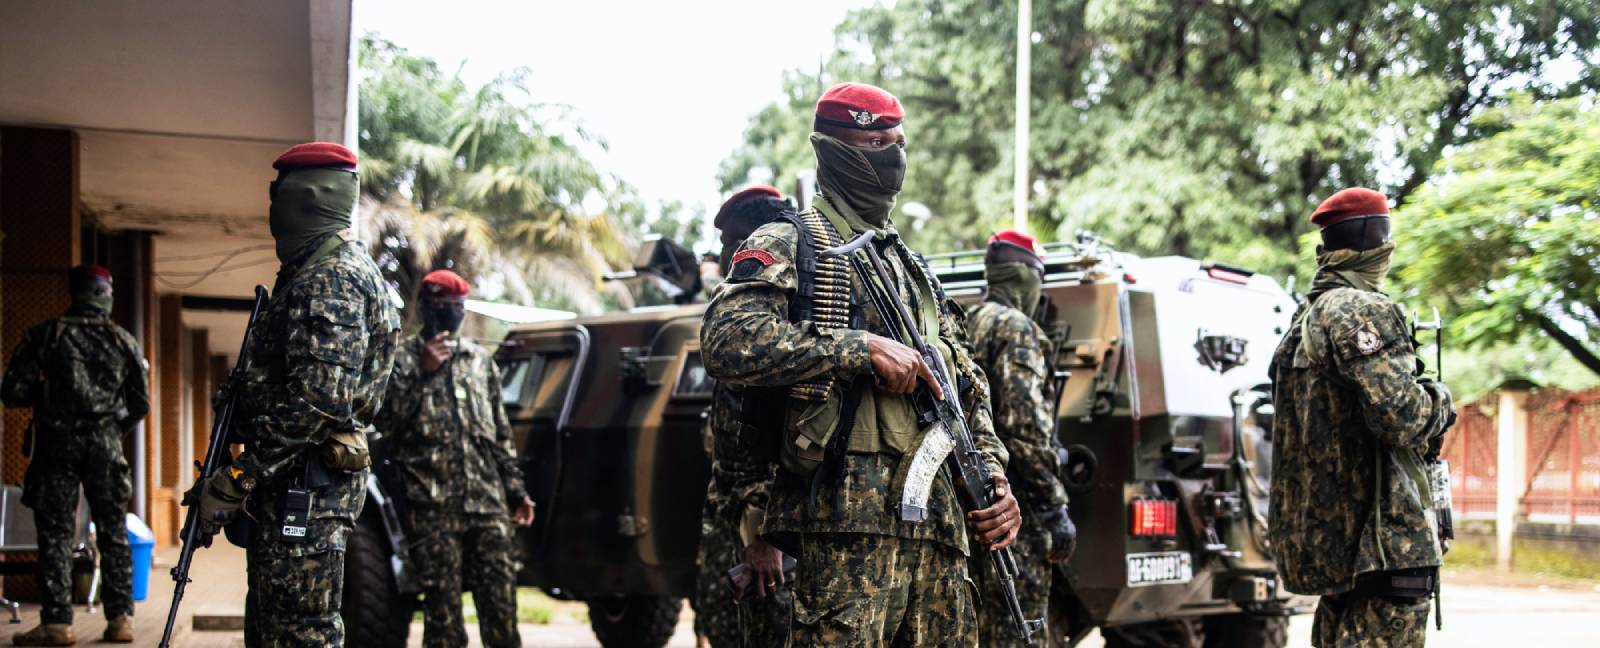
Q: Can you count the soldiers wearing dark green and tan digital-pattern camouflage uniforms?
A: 7